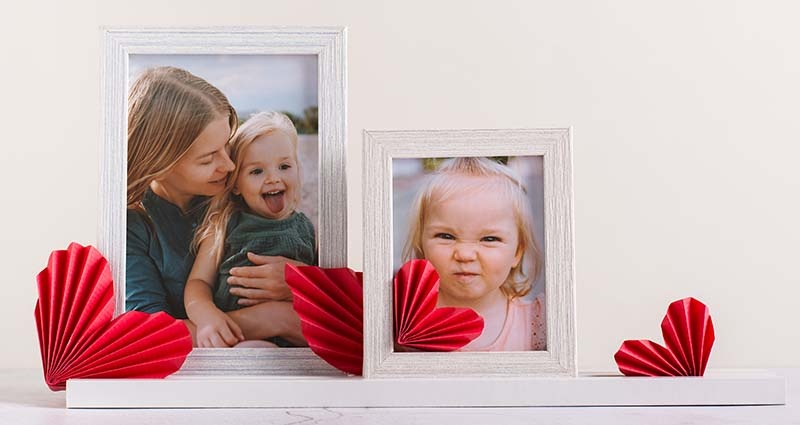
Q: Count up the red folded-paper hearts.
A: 4